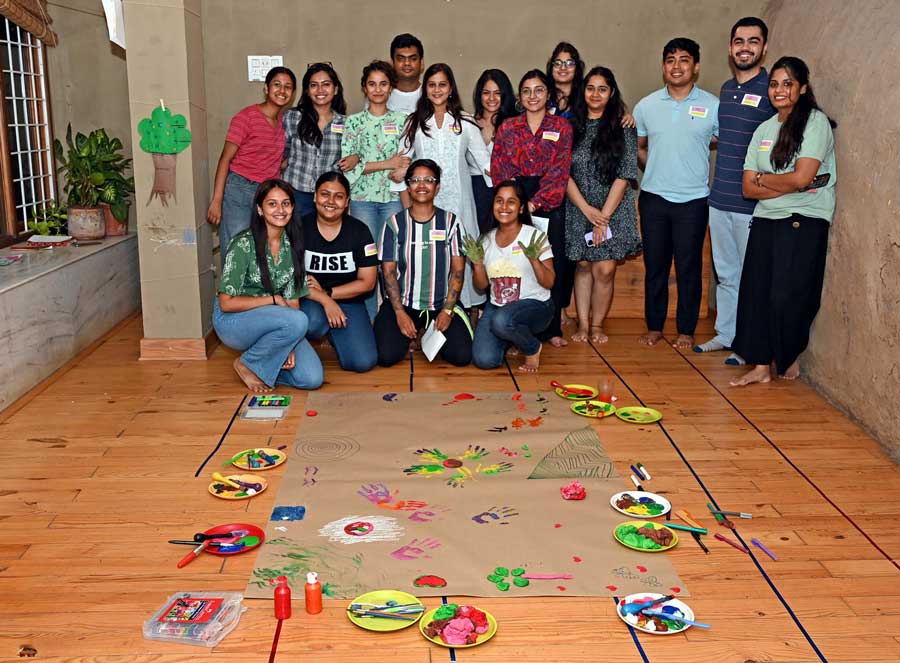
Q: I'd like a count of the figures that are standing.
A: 12